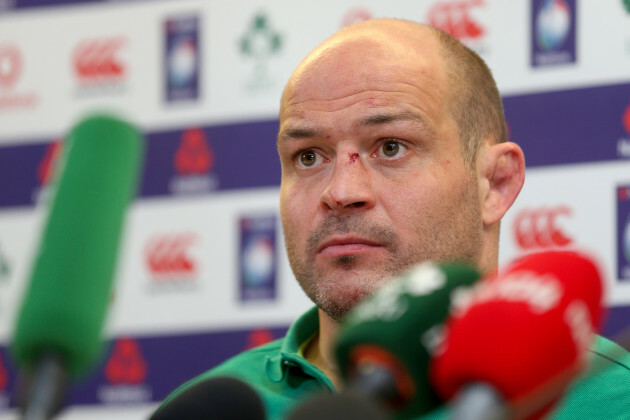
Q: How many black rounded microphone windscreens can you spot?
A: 2